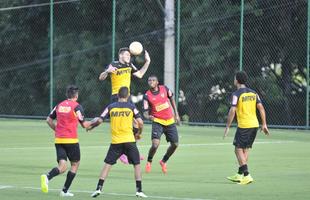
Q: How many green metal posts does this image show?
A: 5